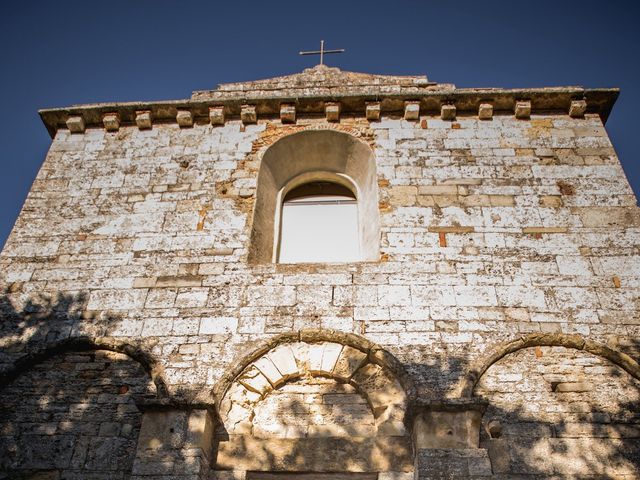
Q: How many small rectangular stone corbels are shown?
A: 14